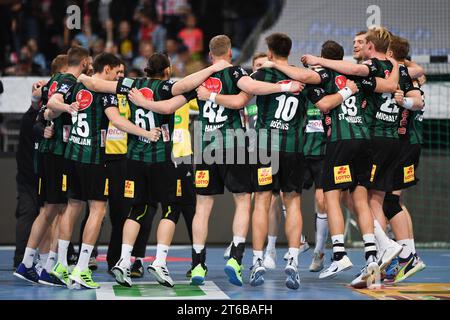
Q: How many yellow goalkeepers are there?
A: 2